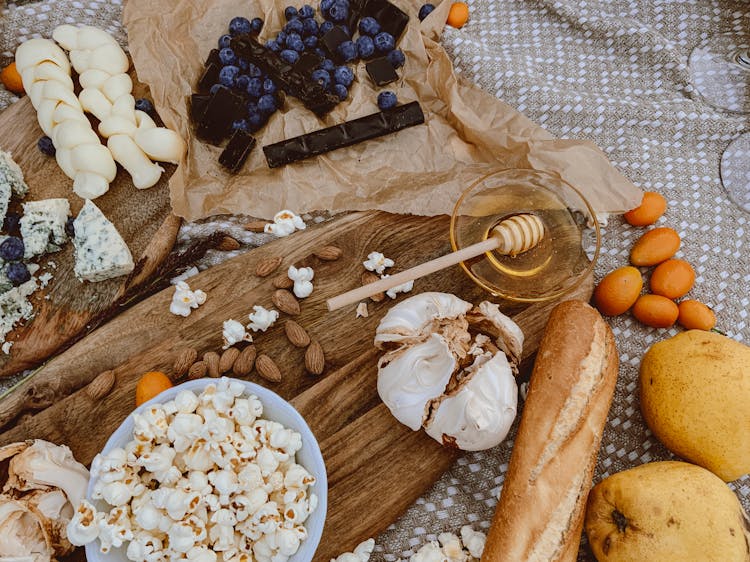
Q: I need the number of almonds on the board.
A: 14